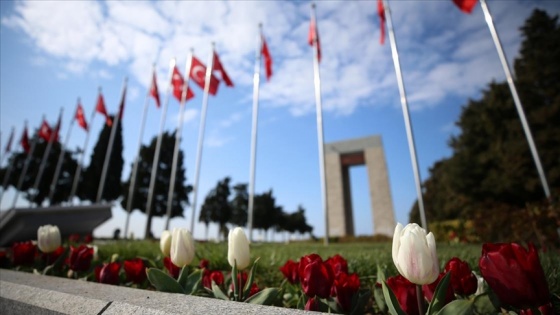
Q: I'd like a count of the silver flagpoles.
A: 15